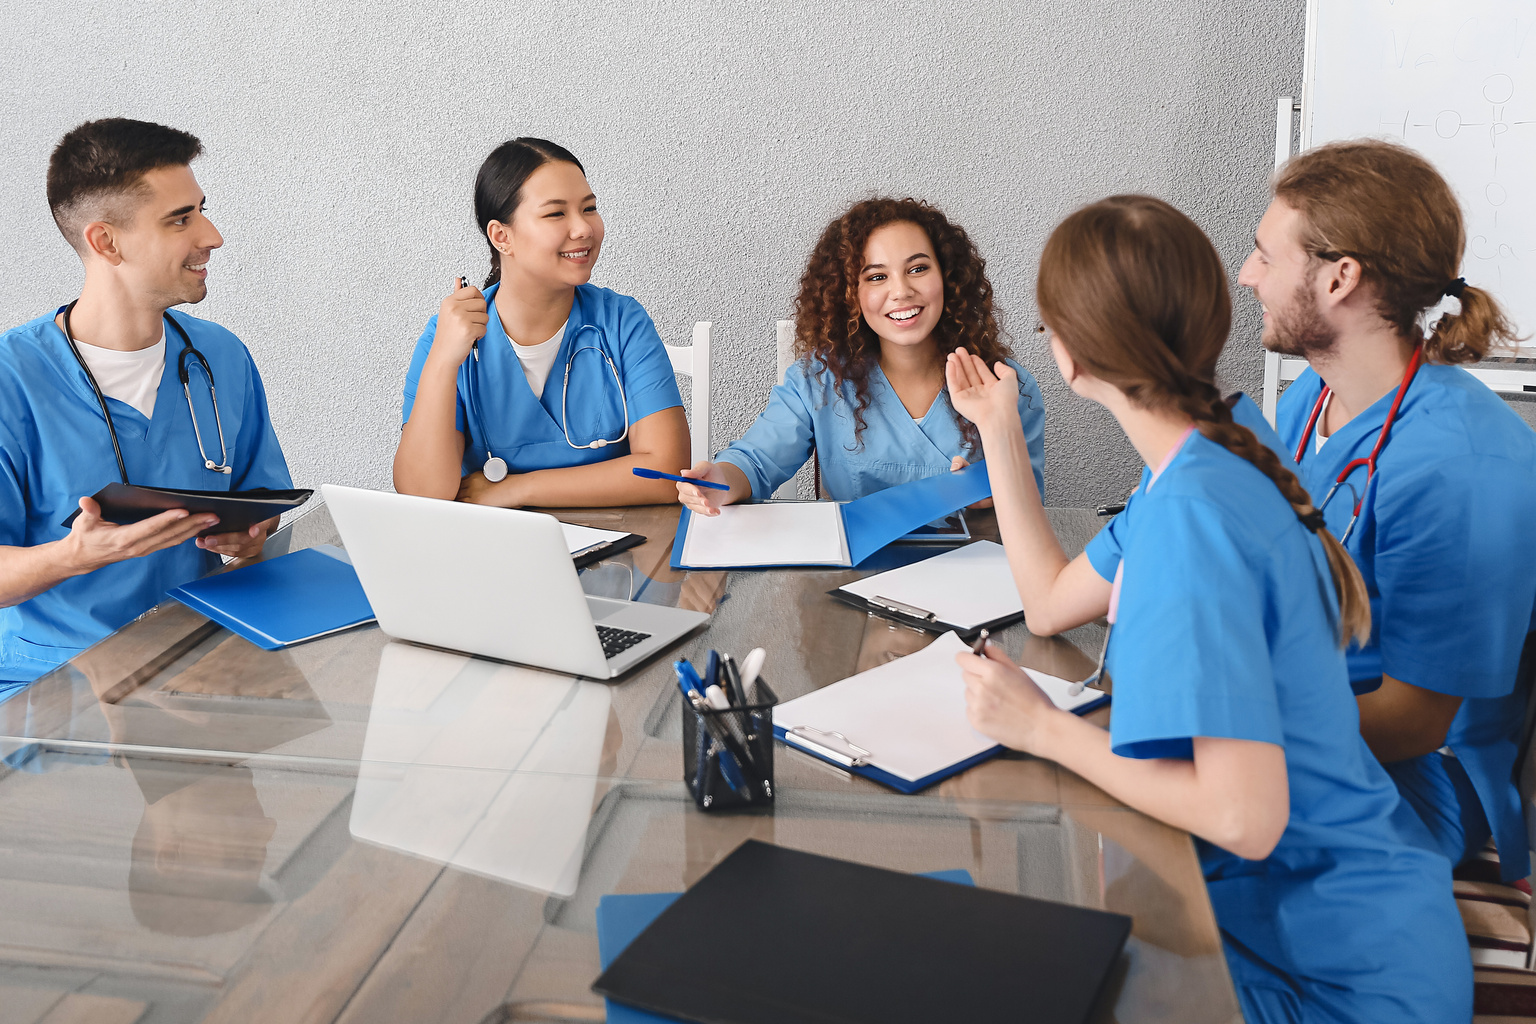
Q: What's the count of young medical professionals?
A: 5